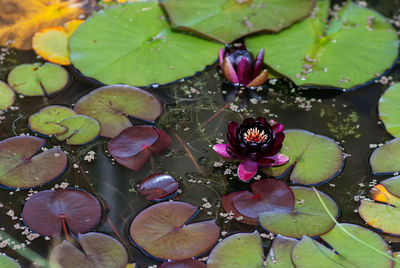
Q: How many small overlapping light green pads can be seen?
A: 2